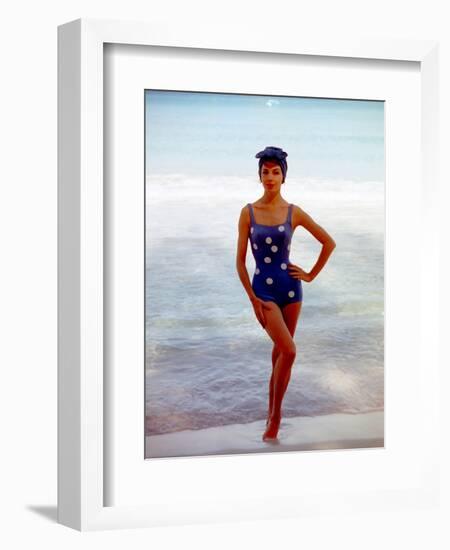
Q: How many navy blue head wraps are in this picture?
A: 1